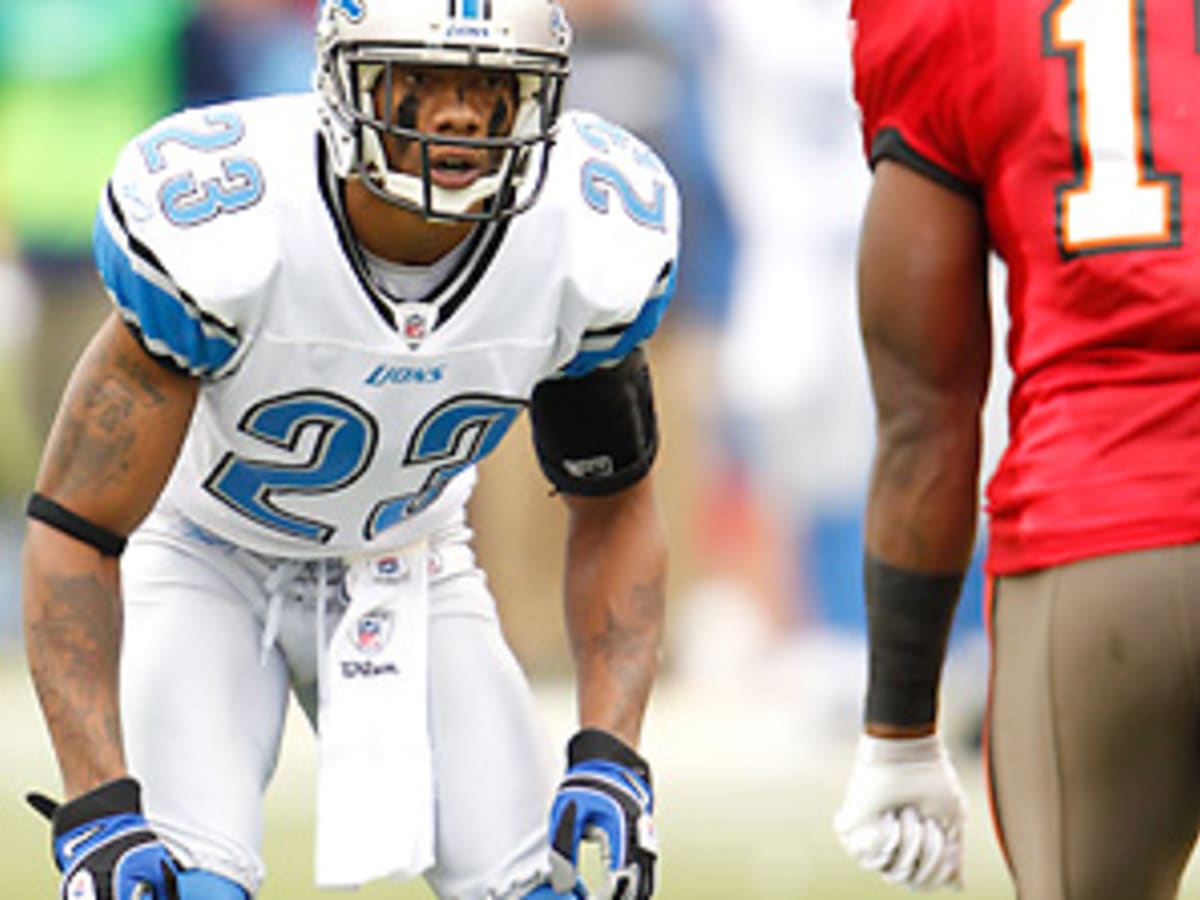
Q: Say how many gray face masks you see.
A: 1